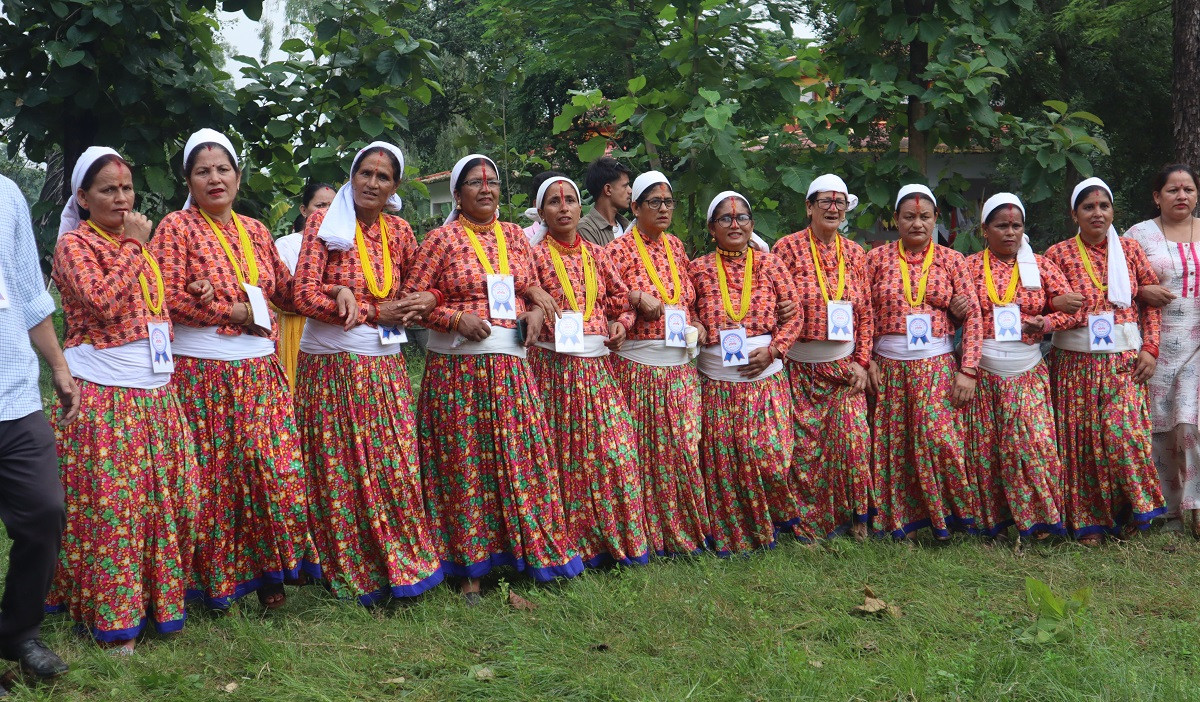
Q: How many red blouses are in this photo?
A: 11